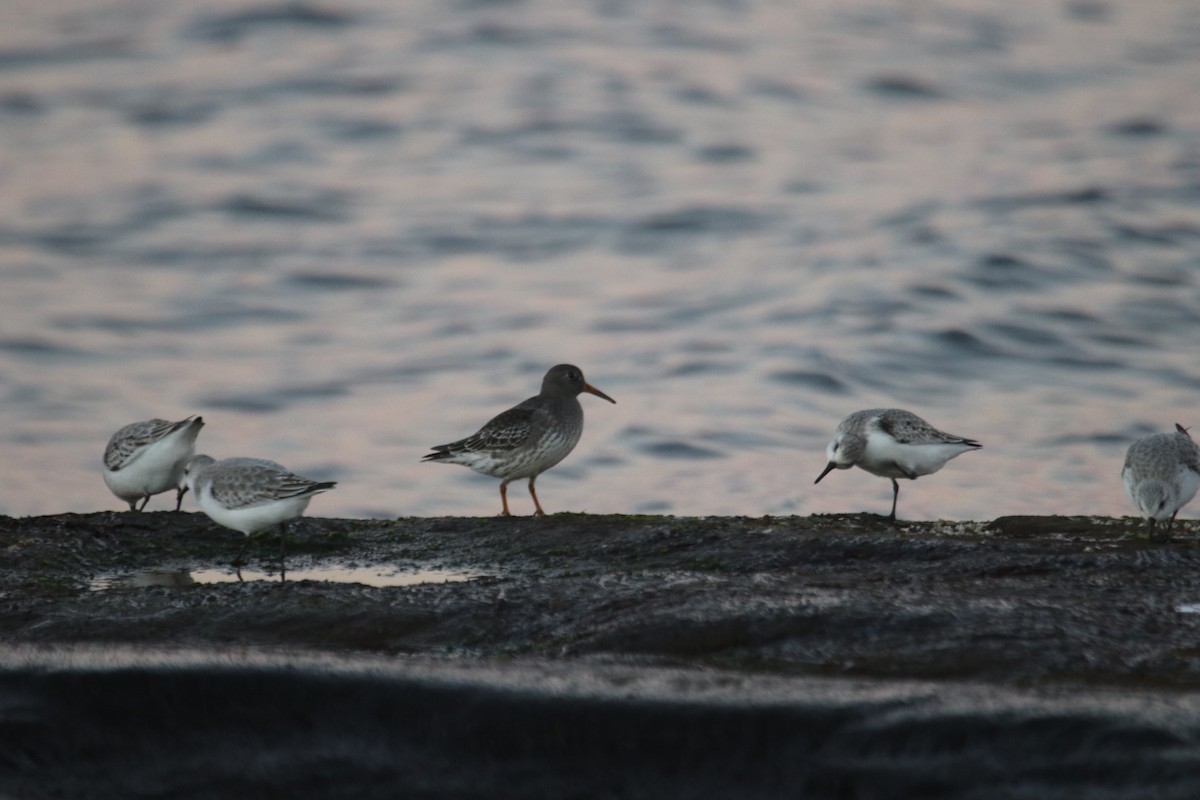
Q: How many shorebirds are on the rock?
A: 5